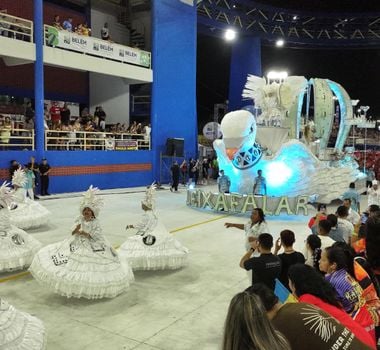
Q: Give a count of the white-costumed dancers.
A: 5